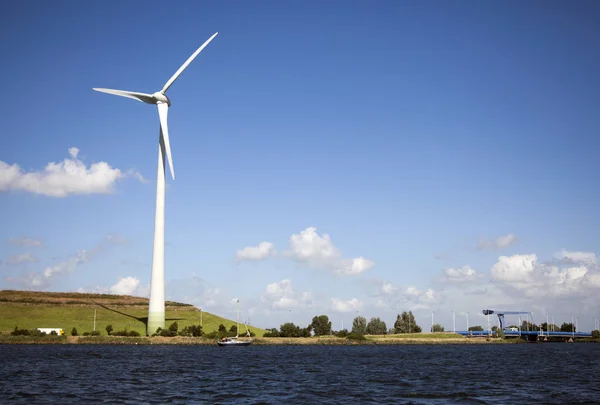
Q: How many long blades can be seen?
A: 3